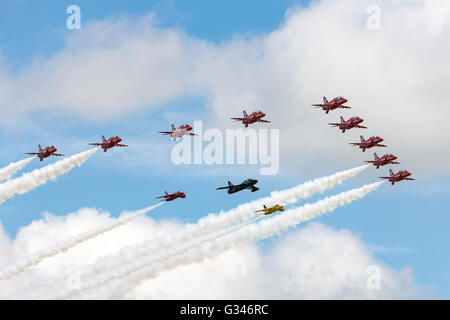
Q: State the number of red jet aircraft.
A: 10